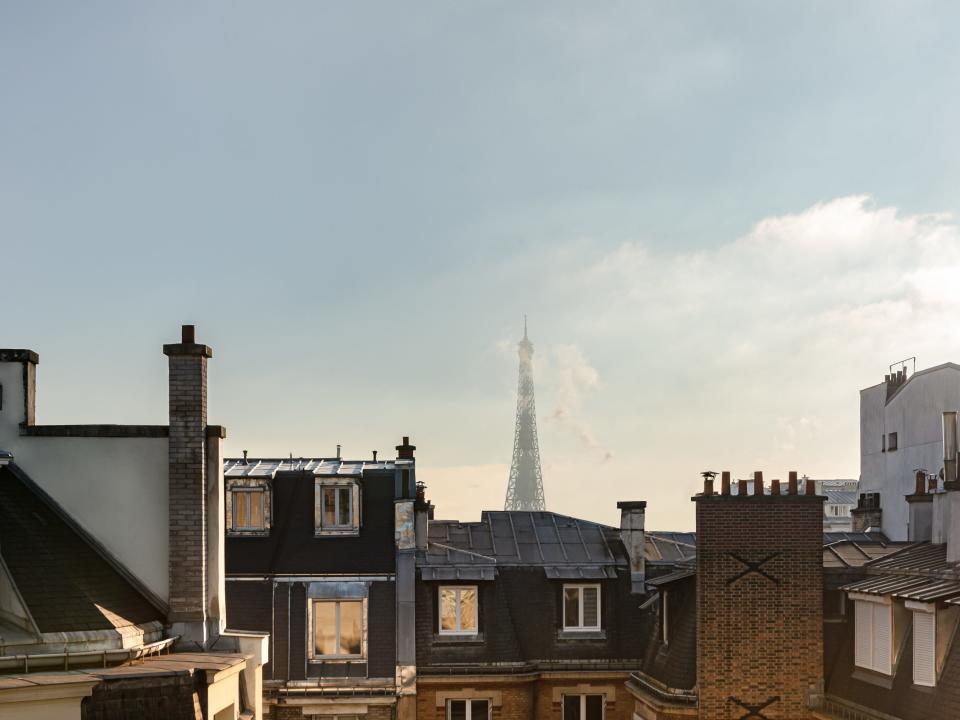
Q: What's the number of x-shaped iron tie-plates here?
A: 2